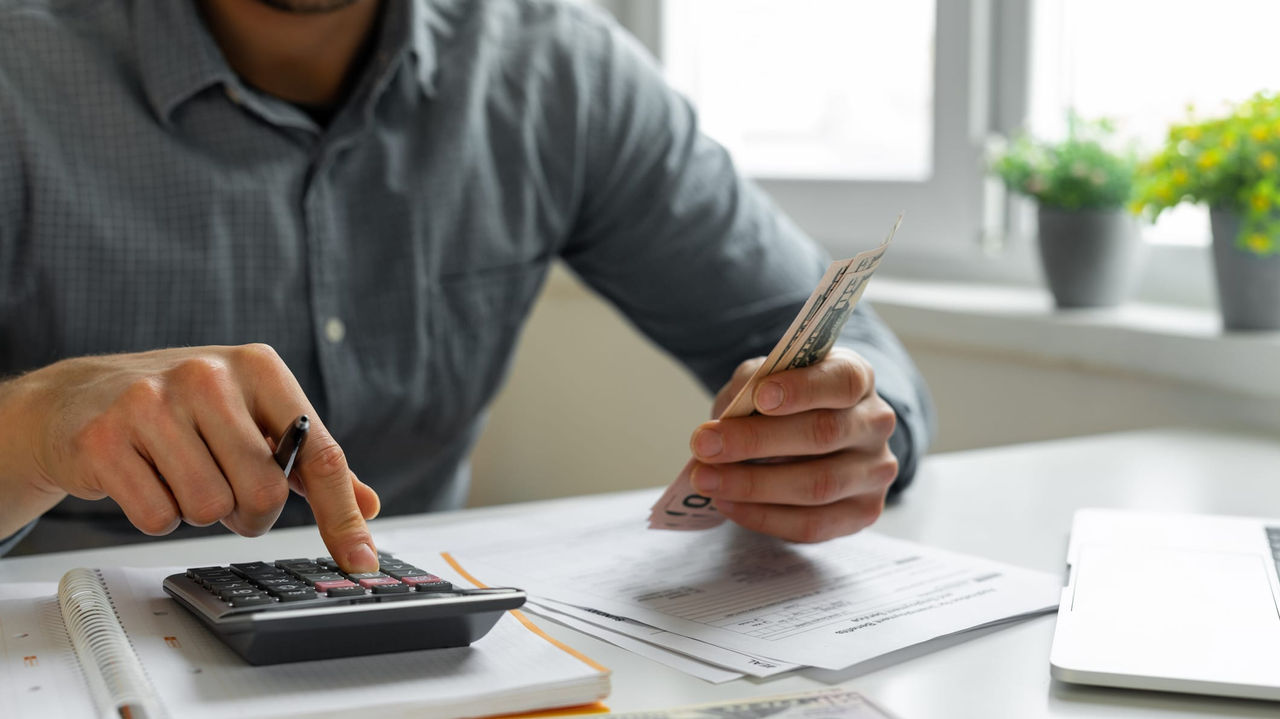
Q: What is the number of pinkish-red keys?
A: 3